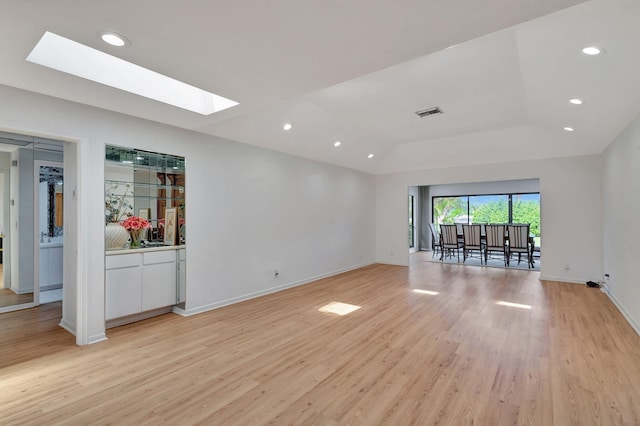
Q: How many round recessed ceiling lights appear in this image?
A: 7